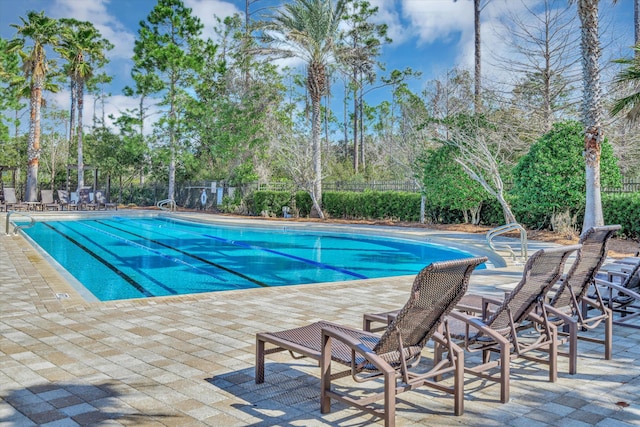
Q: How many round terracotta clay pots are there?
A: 0